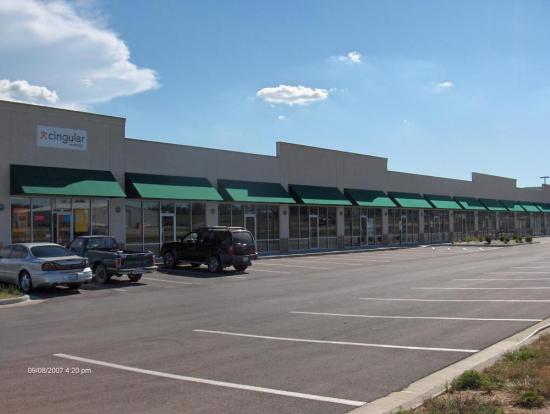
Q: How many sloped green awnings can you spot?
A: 12